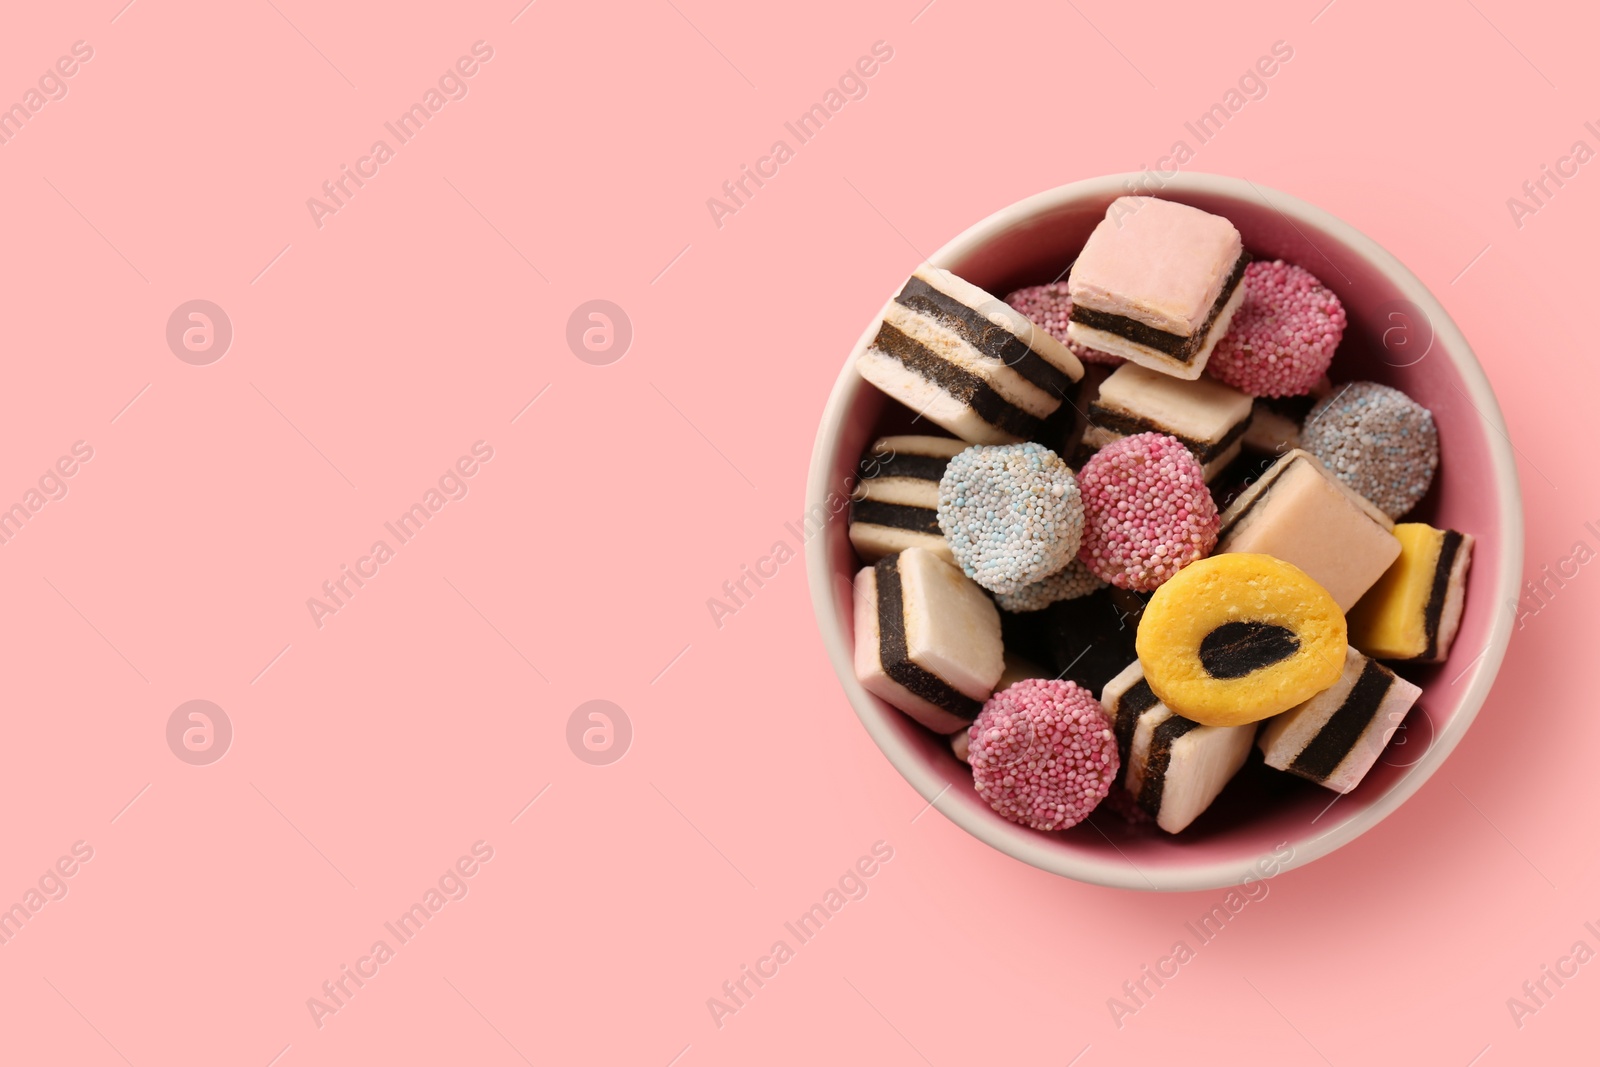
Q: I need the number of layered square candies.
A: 9